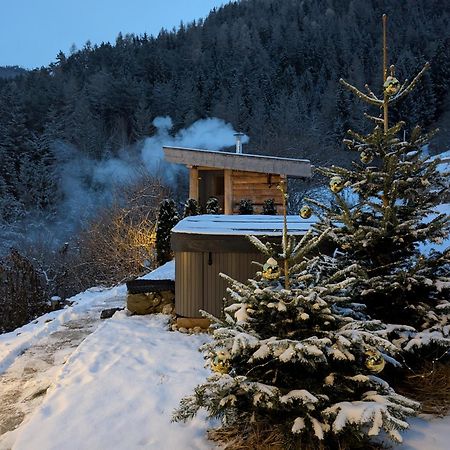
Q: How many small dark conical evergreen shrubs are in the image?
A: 5